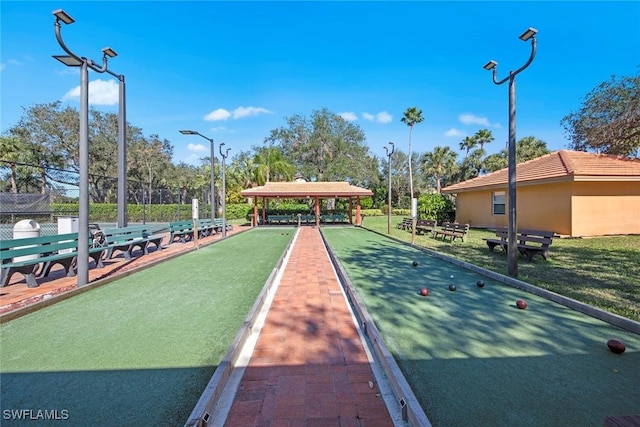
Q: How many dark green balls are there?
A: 3